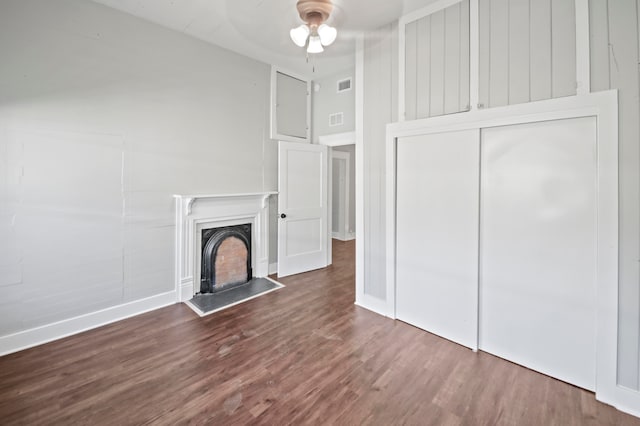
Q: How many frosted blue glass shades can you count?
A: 0